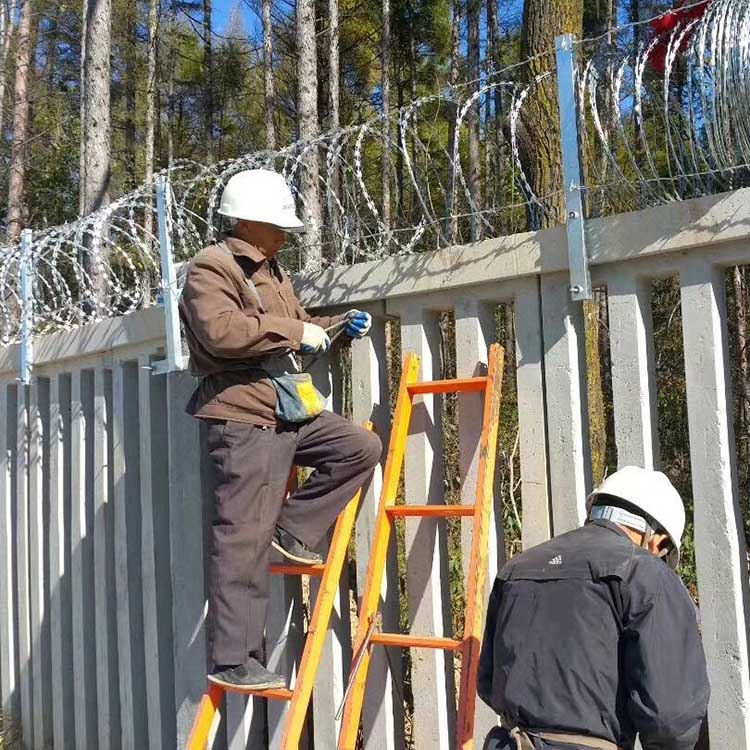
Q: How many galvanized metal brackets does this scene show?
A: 3